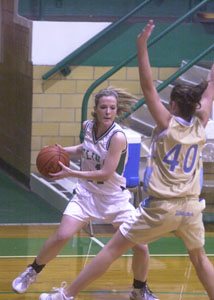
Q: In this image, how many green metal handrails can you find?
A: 3